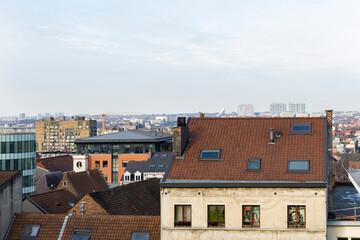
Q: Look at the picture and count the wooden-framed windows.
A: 4